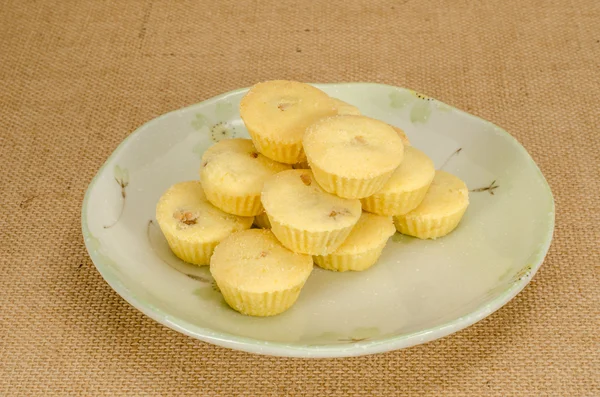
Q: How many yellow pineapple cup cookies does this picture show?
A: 11